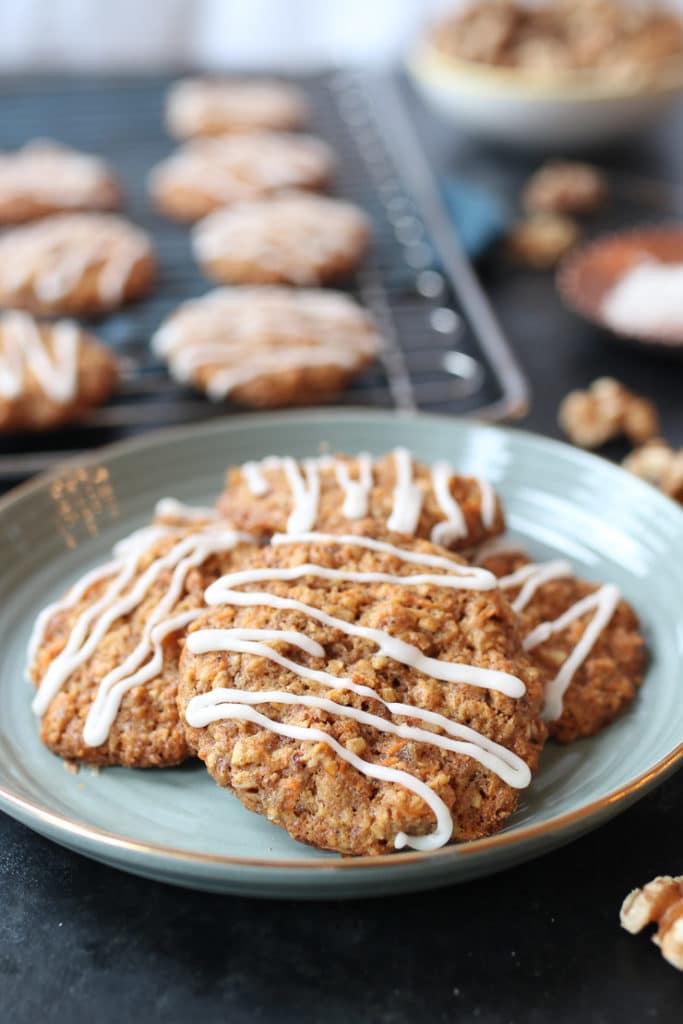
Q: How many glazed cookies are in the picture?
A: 11